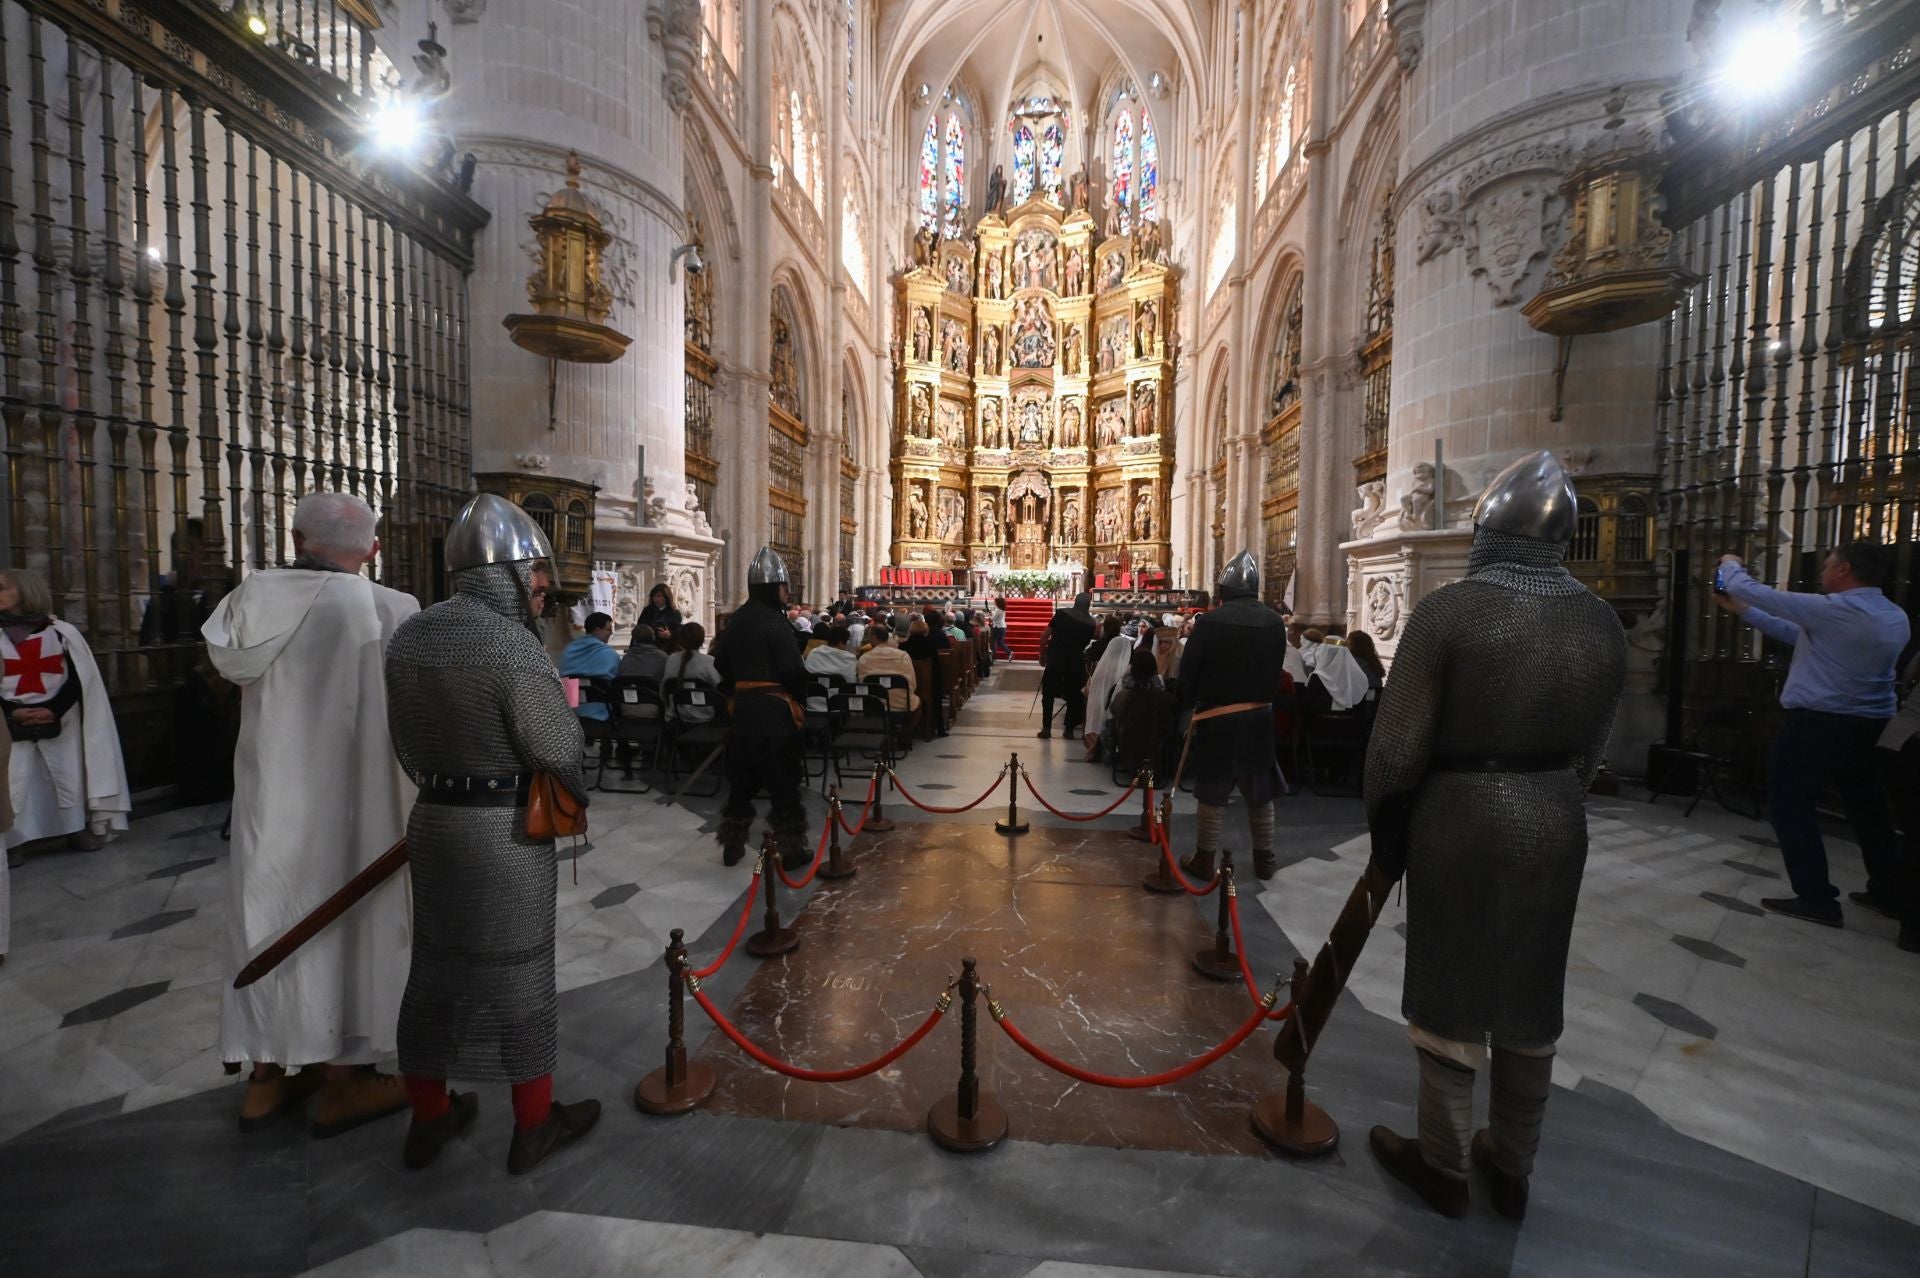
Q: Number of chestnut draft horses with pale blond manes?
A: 0